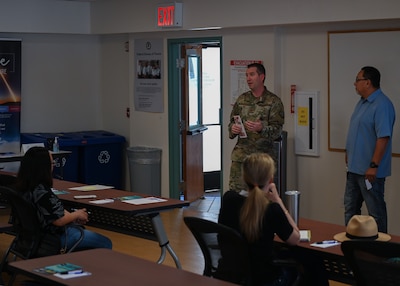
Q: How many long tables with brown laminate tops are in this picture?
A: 3